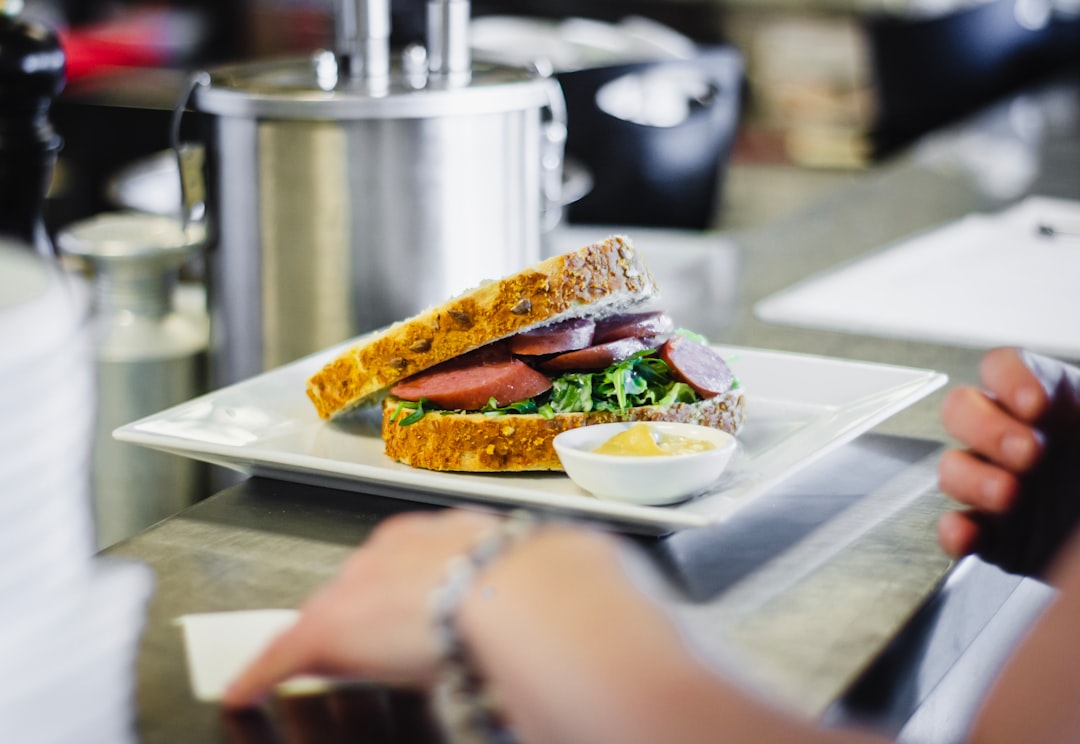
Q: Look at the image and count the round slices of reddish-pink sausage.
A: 5